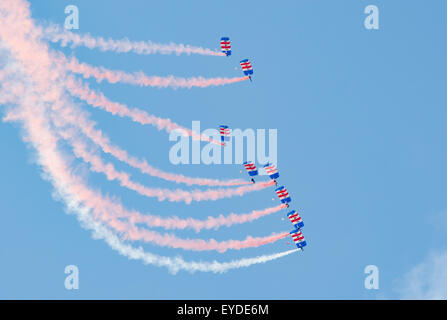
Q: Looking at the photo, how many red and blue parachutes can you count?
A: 8